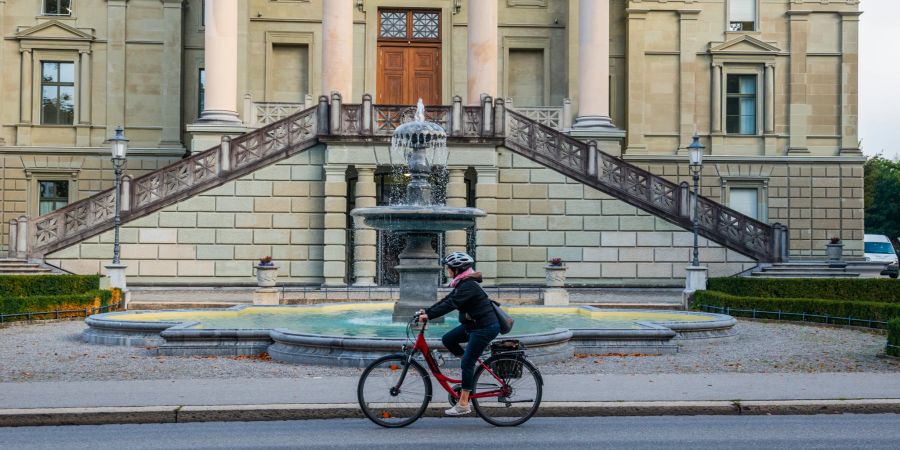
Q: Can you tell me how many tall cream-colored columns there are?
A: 4